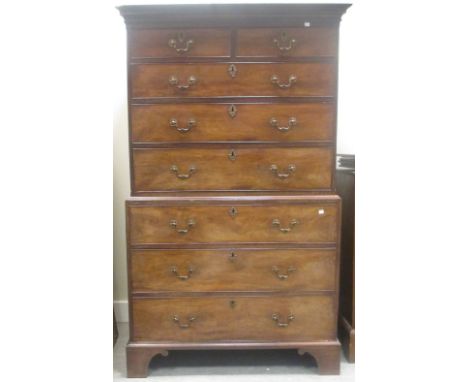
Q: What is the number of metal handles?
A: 14